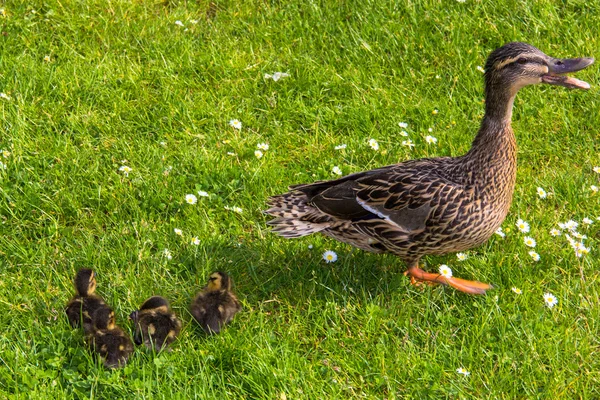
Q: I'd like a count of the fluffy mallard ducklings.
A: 4